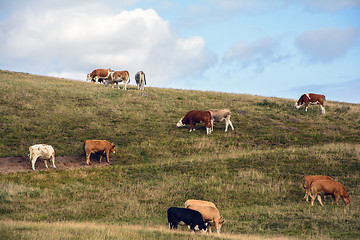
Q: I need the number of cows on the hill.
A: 13